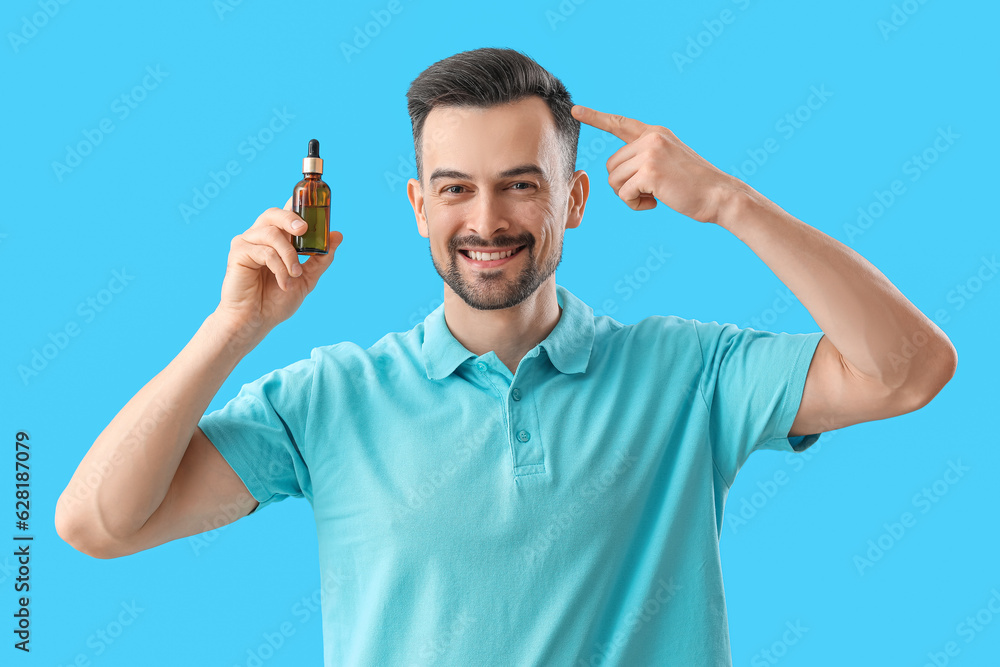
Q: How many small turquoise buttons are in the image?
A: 3